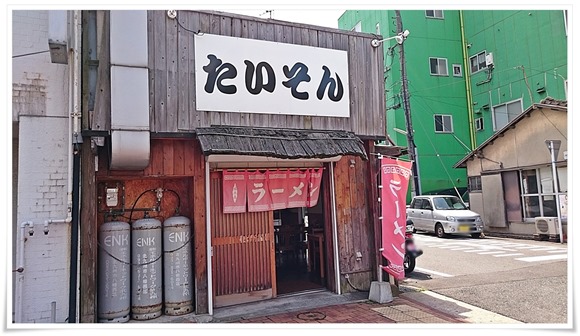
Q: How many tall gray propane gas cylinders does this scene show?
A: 3